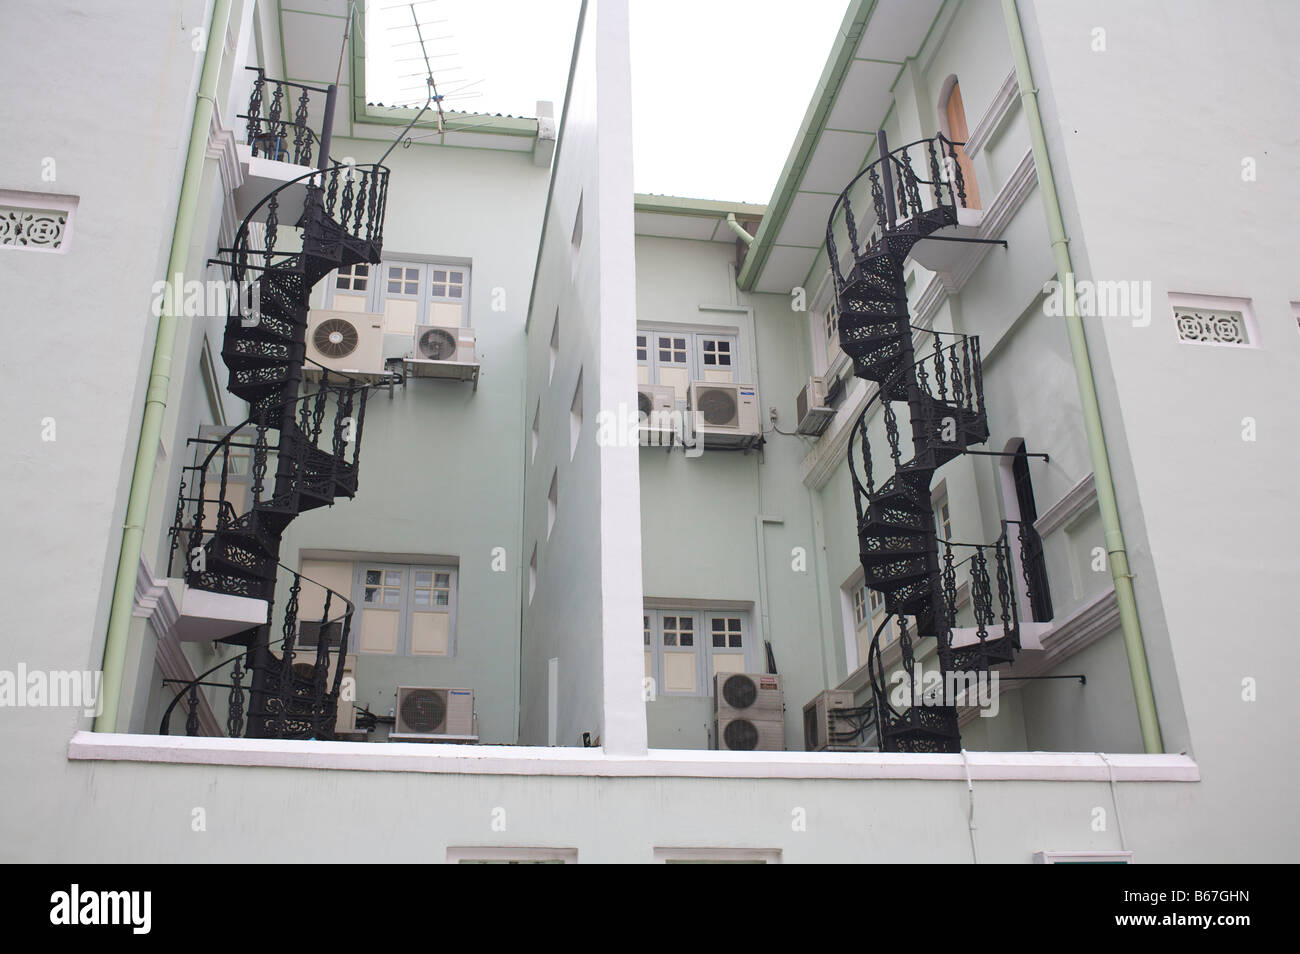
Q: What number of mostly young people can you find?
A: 0